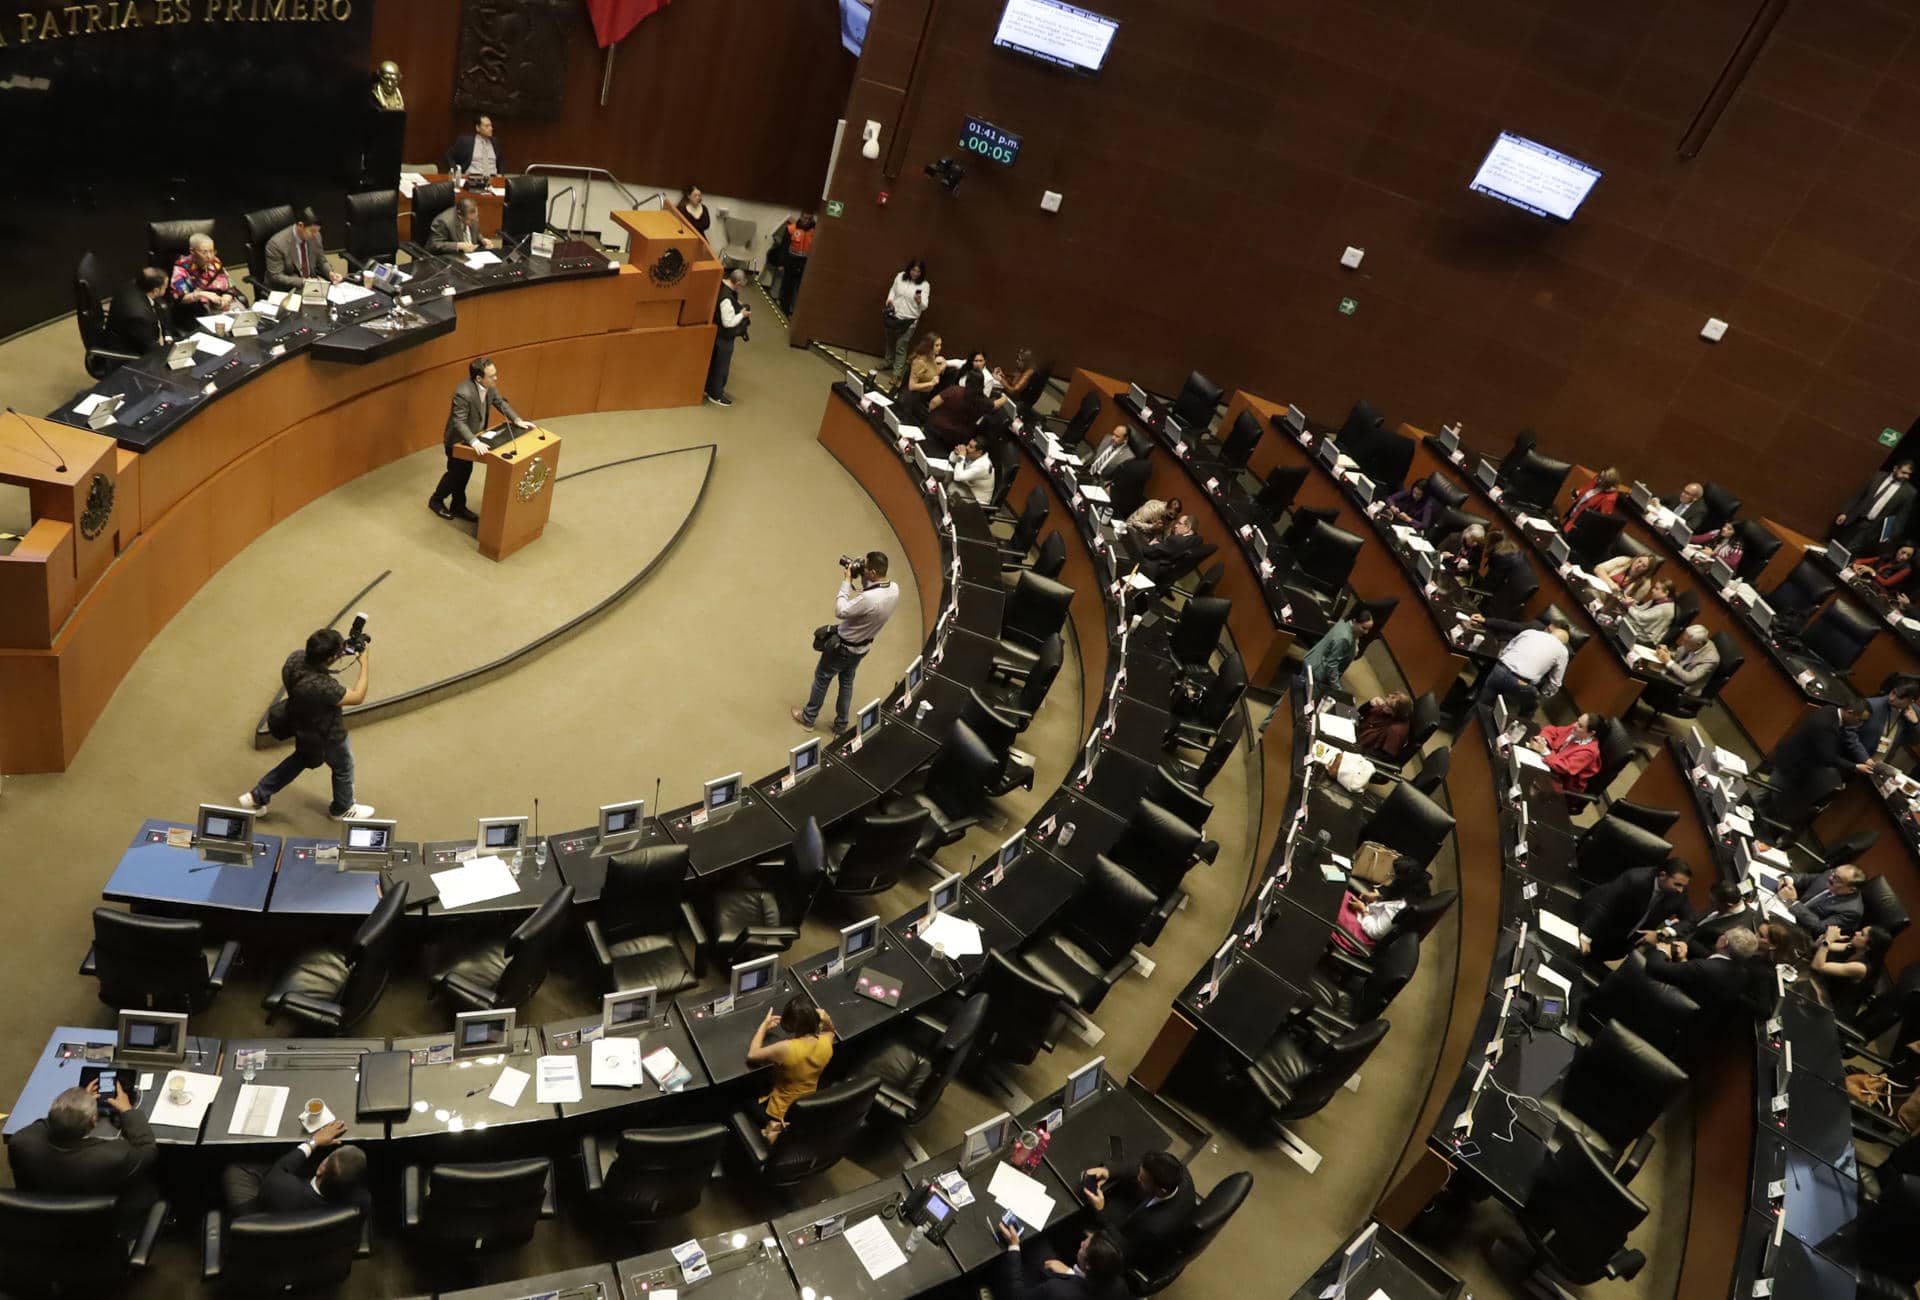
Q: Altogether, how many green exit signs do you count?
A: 3